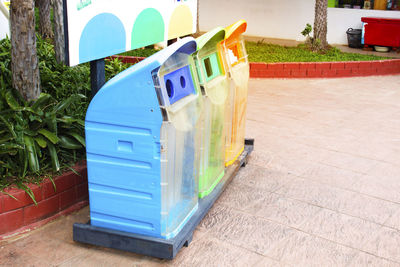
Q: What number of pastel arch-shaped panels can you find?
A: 3